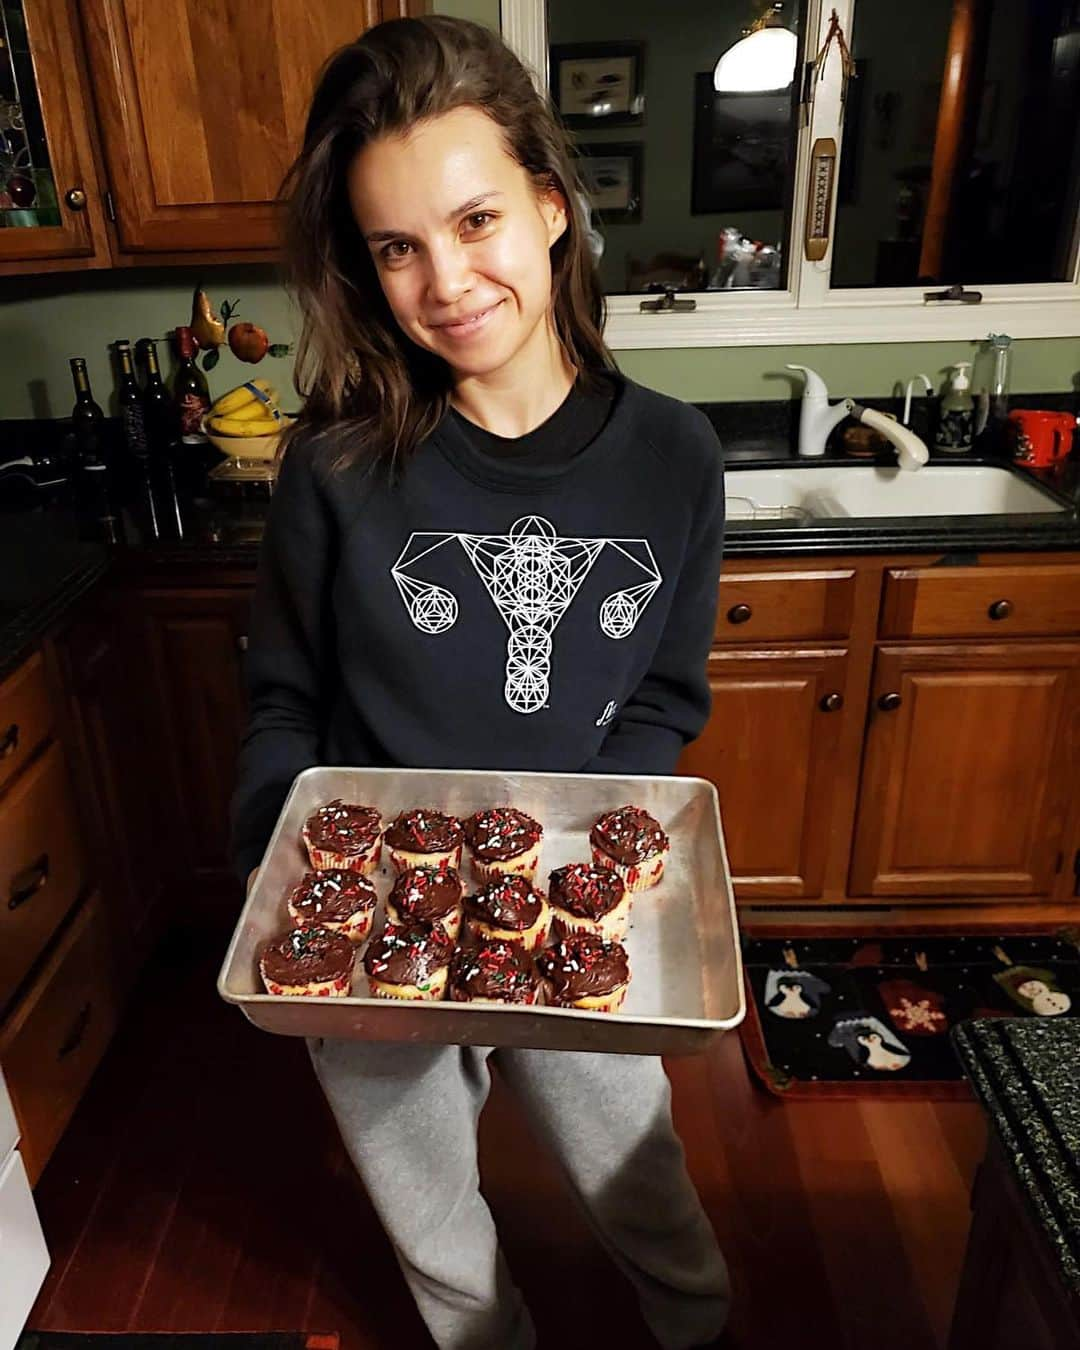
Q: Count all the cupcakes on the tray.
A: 12